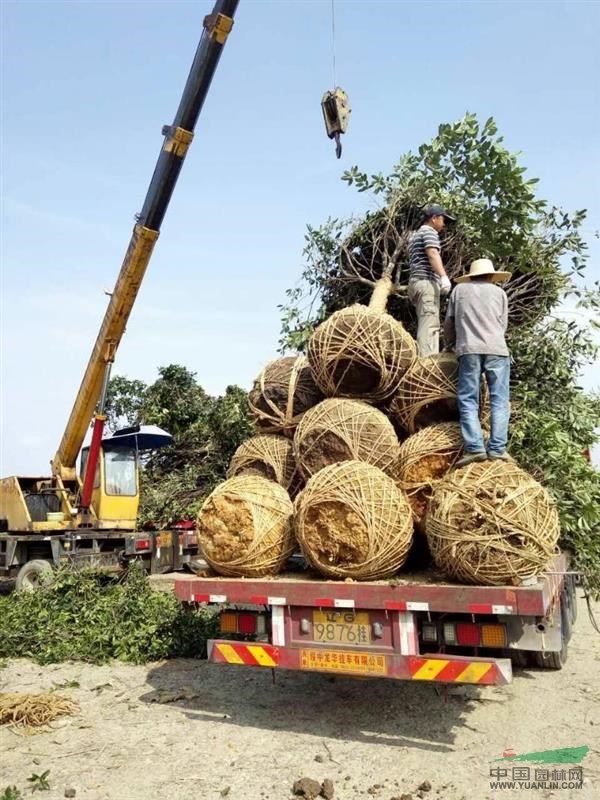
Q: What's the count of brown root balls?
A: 9